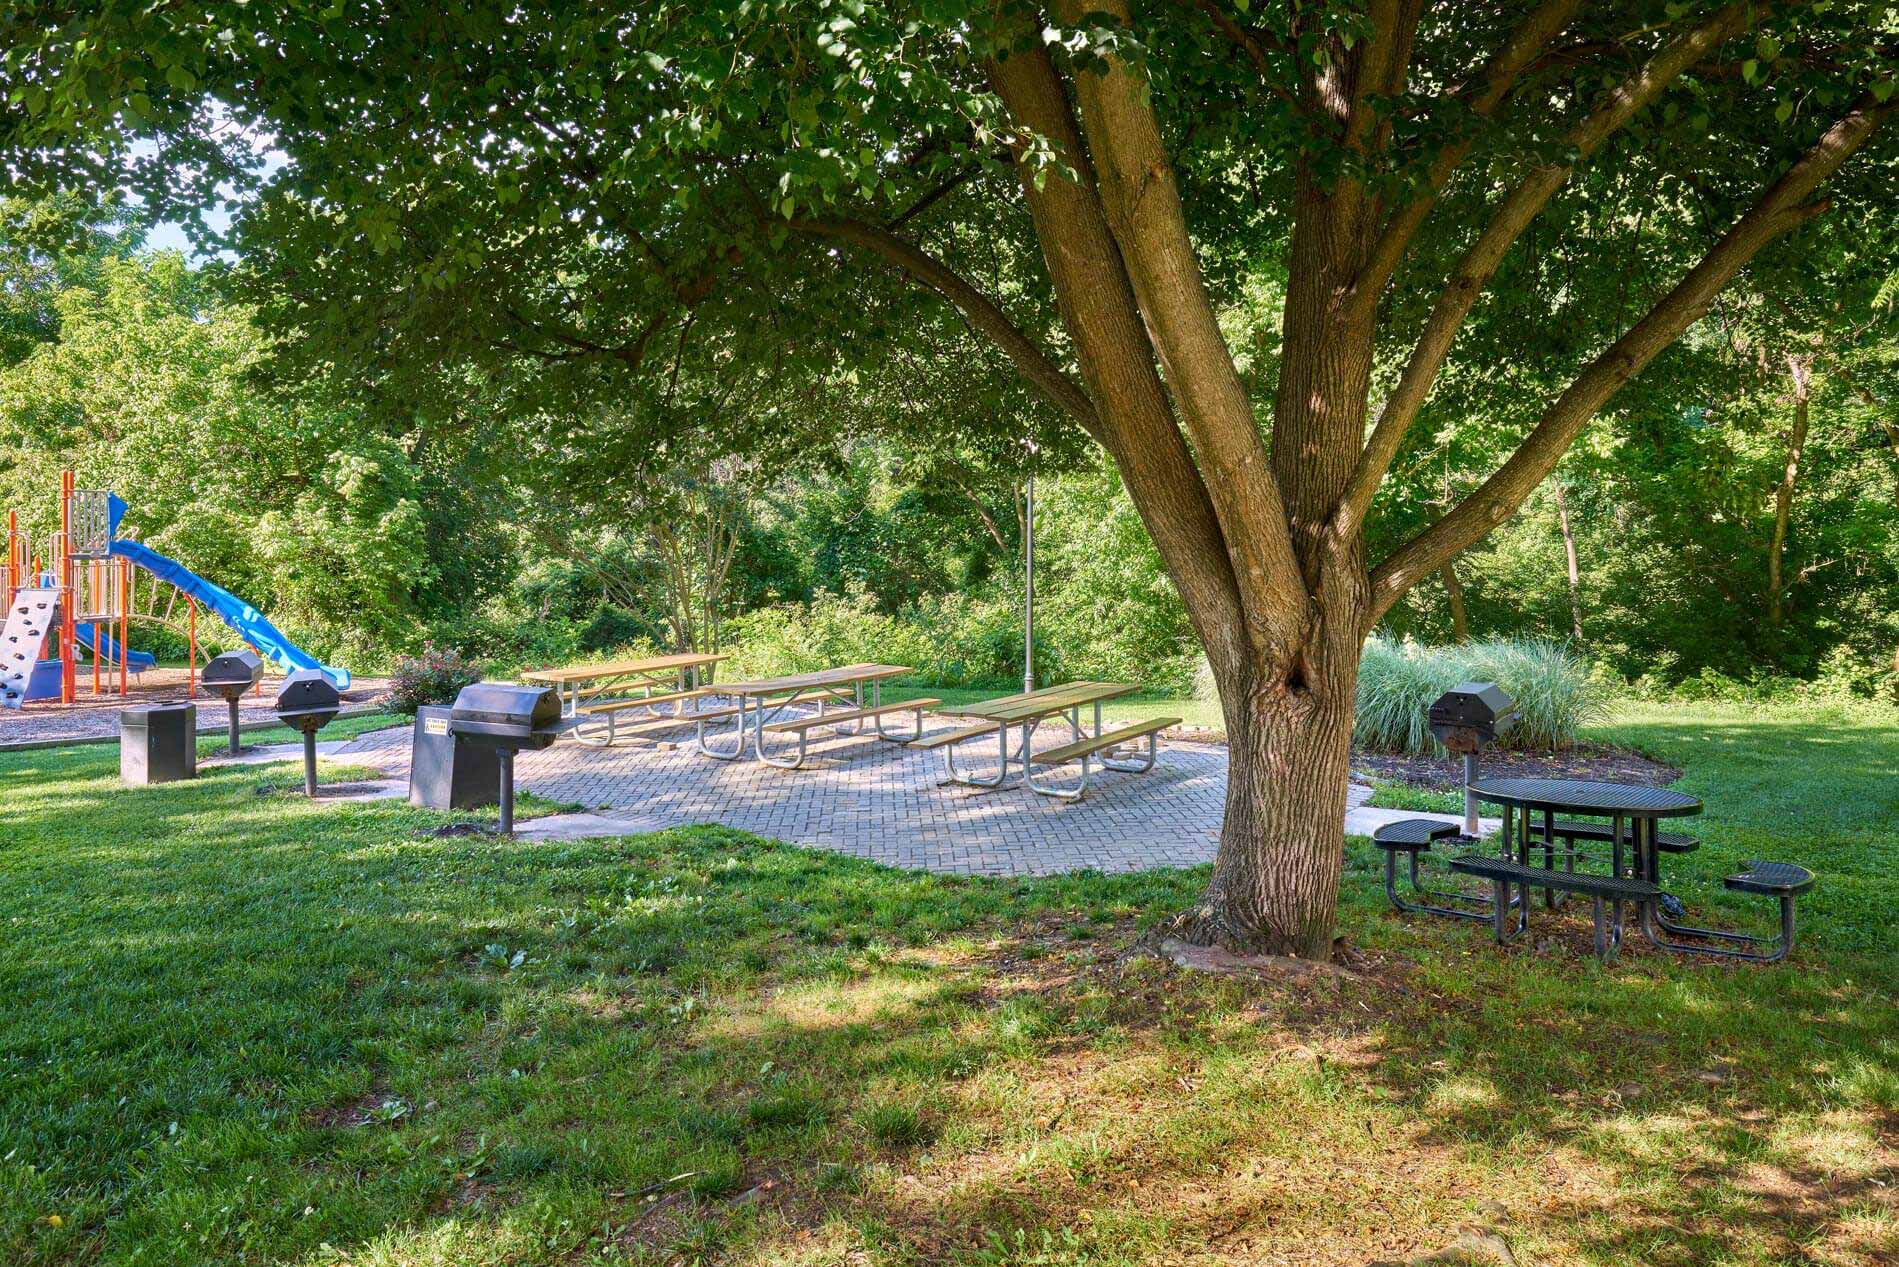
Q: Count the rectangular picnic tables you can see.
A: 3